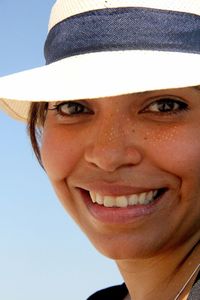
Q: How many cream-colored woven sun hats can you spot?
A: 1